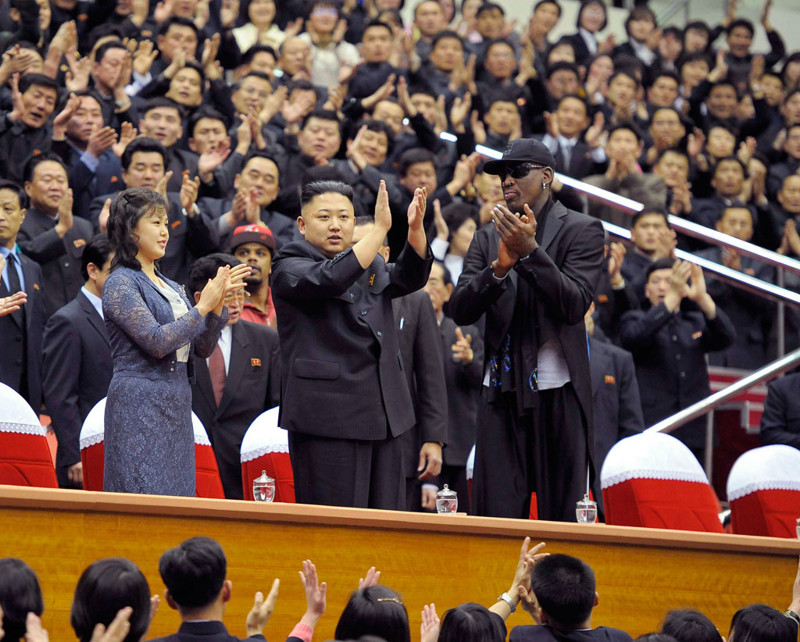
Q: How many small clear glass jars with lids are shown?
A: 3